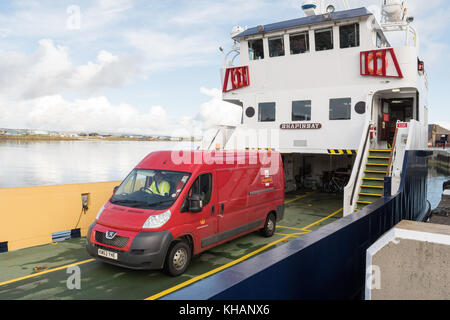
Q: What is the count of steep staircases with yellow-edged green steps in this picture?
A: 1